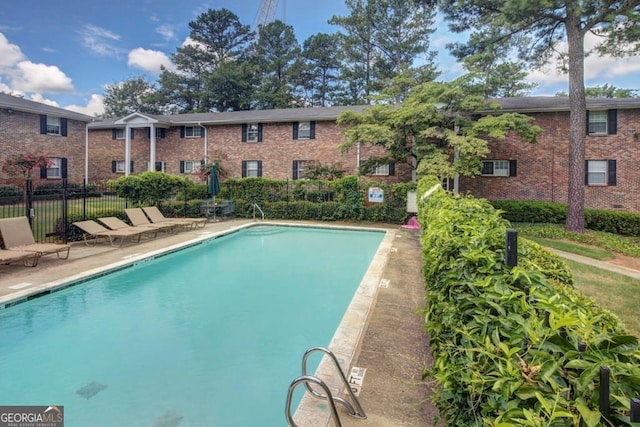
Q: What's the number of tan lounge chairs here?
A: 6